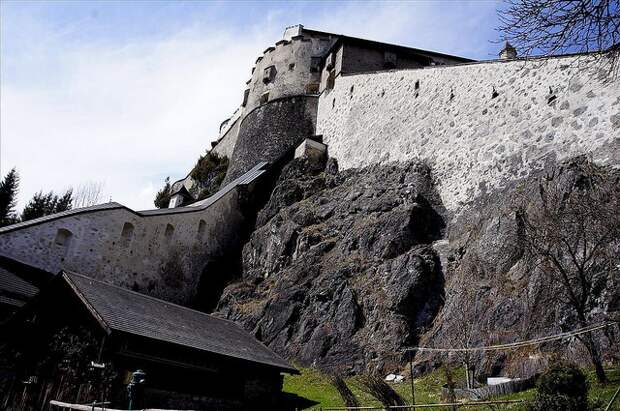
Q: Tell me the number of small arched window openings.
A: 4